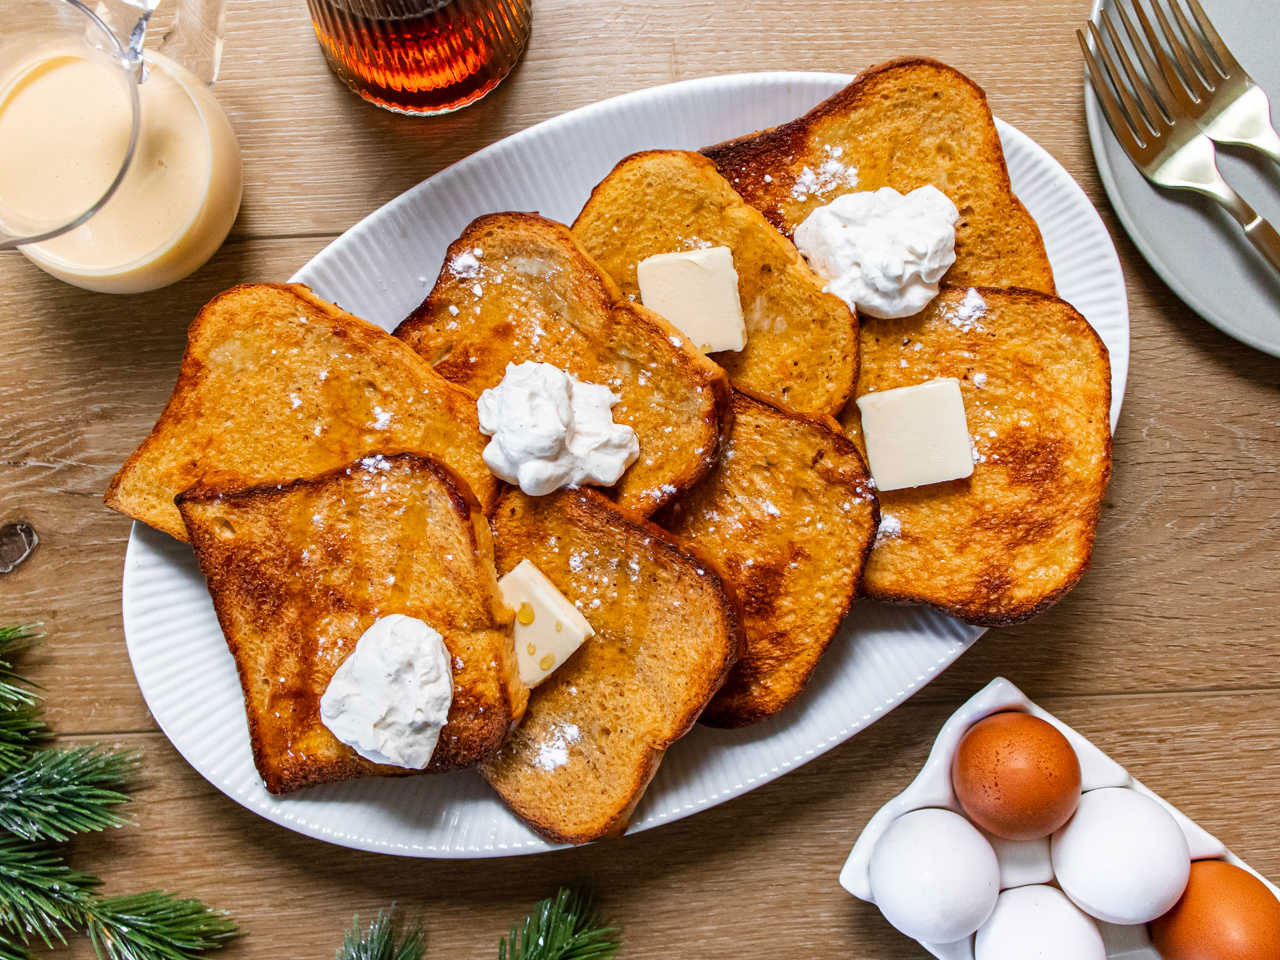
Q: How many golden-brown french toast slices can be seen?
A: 8